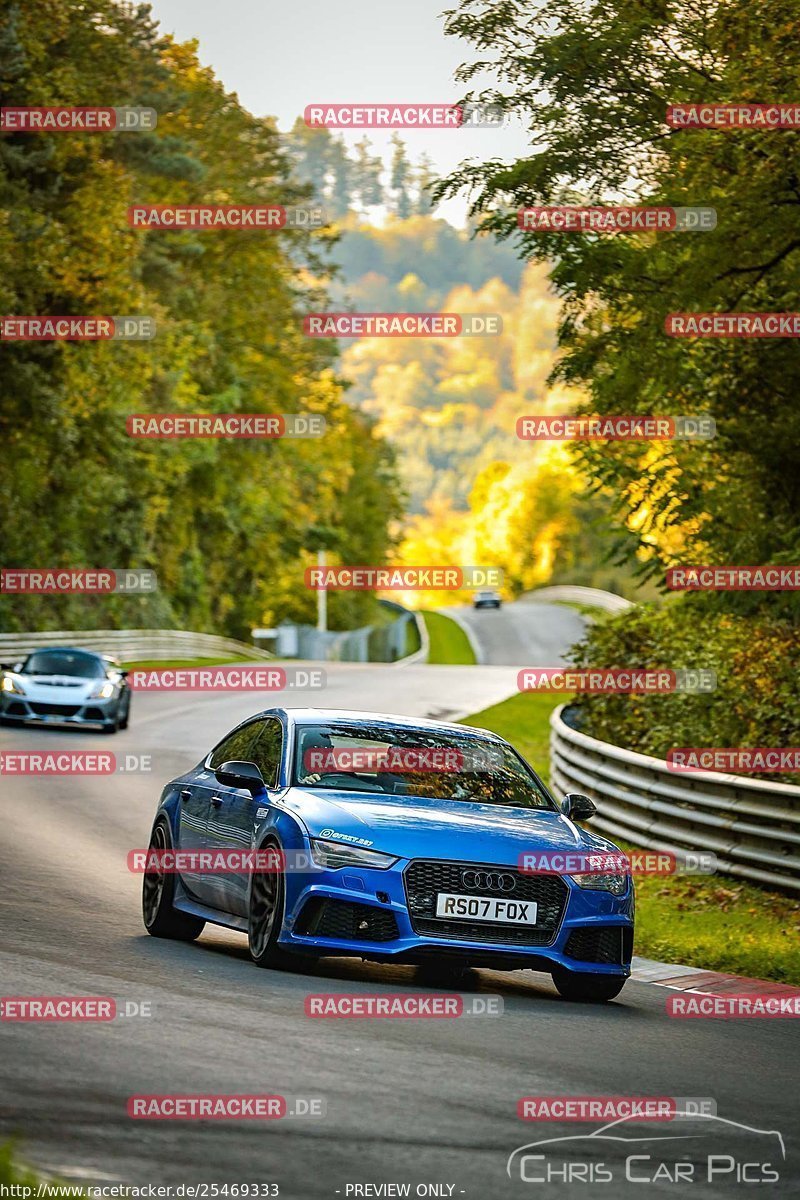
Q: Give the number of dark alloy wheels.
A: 2